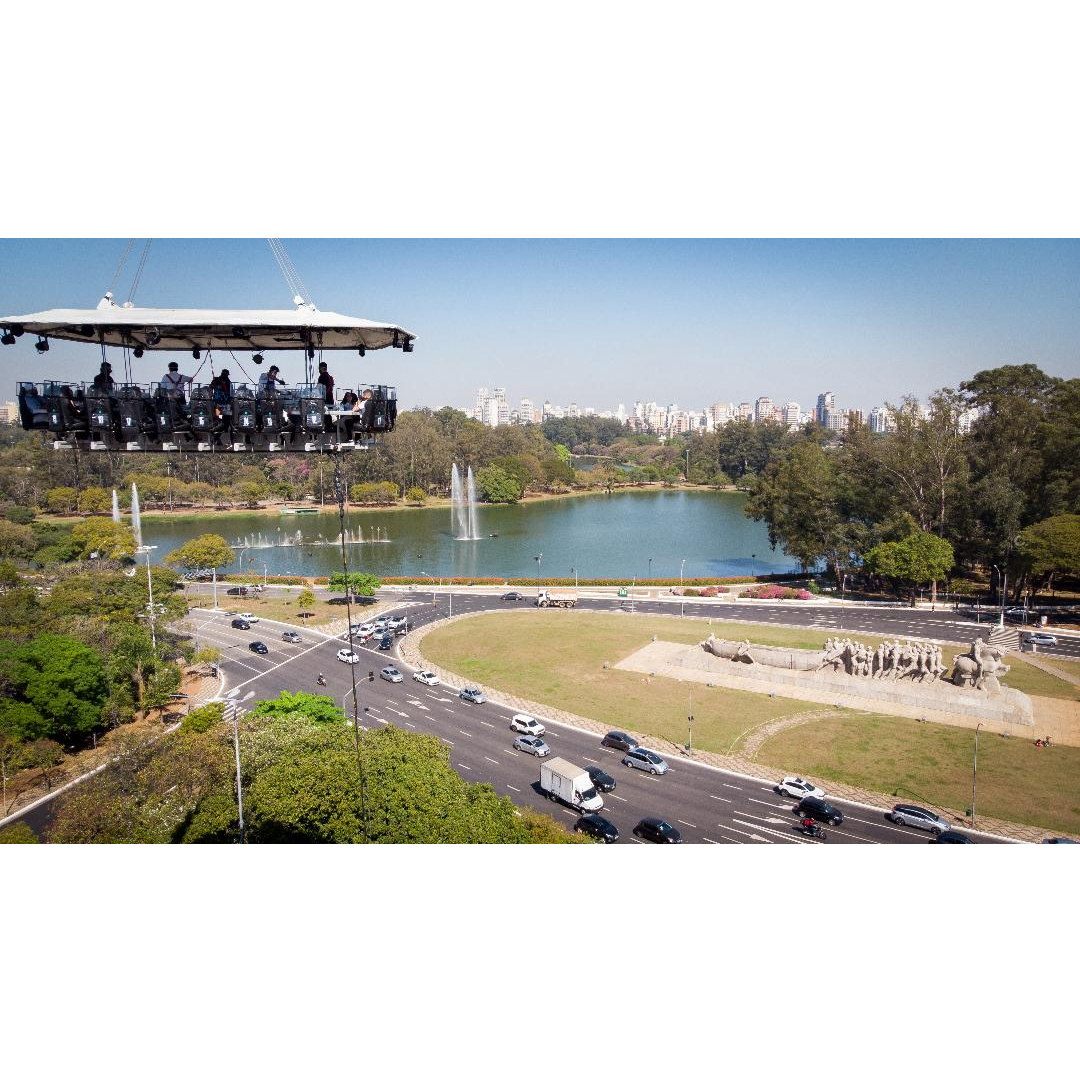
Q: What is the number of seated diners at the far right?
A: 2